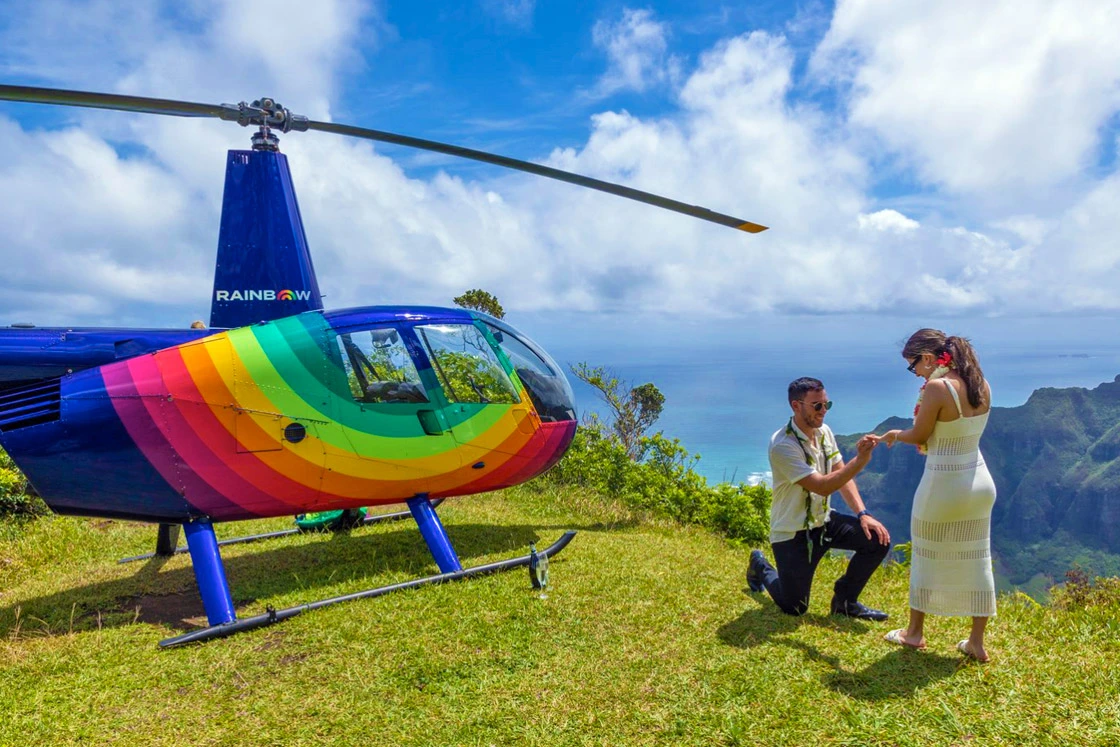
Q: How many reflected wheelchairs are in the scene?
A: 0